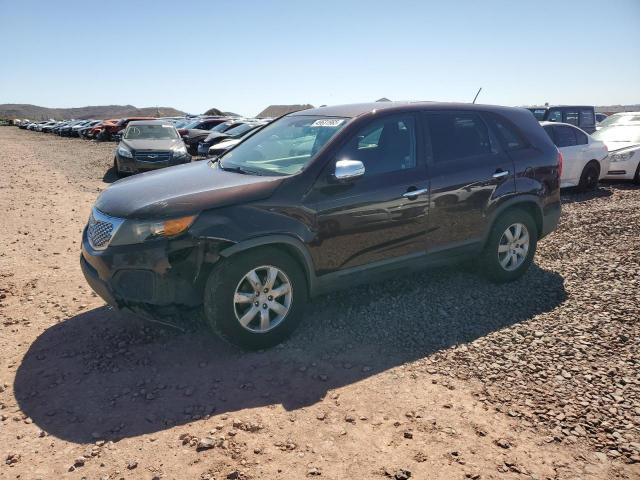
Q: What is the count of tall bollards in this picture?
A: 0